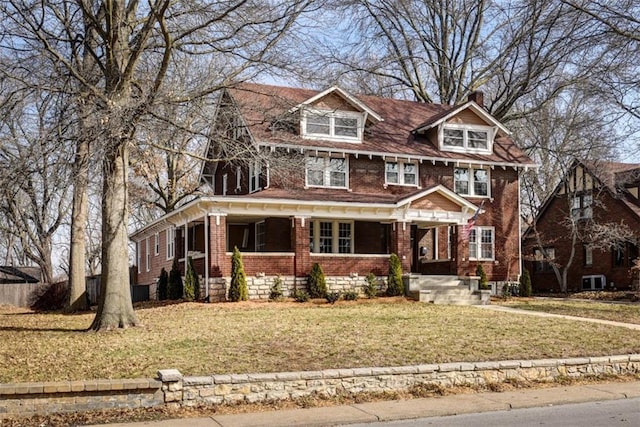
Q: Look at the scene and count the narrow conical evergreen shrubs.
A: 8